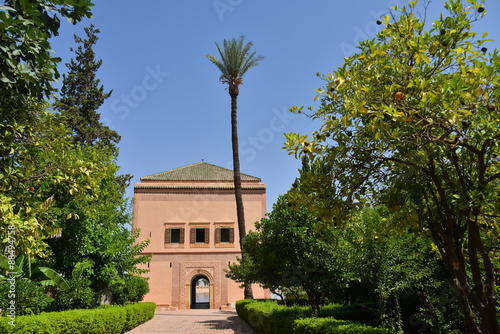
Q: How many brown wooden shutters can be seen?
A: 6